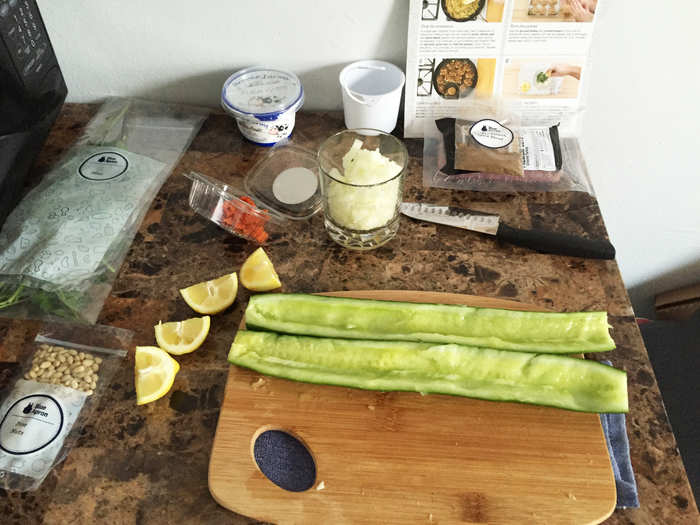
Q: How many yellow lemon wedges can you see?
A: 4